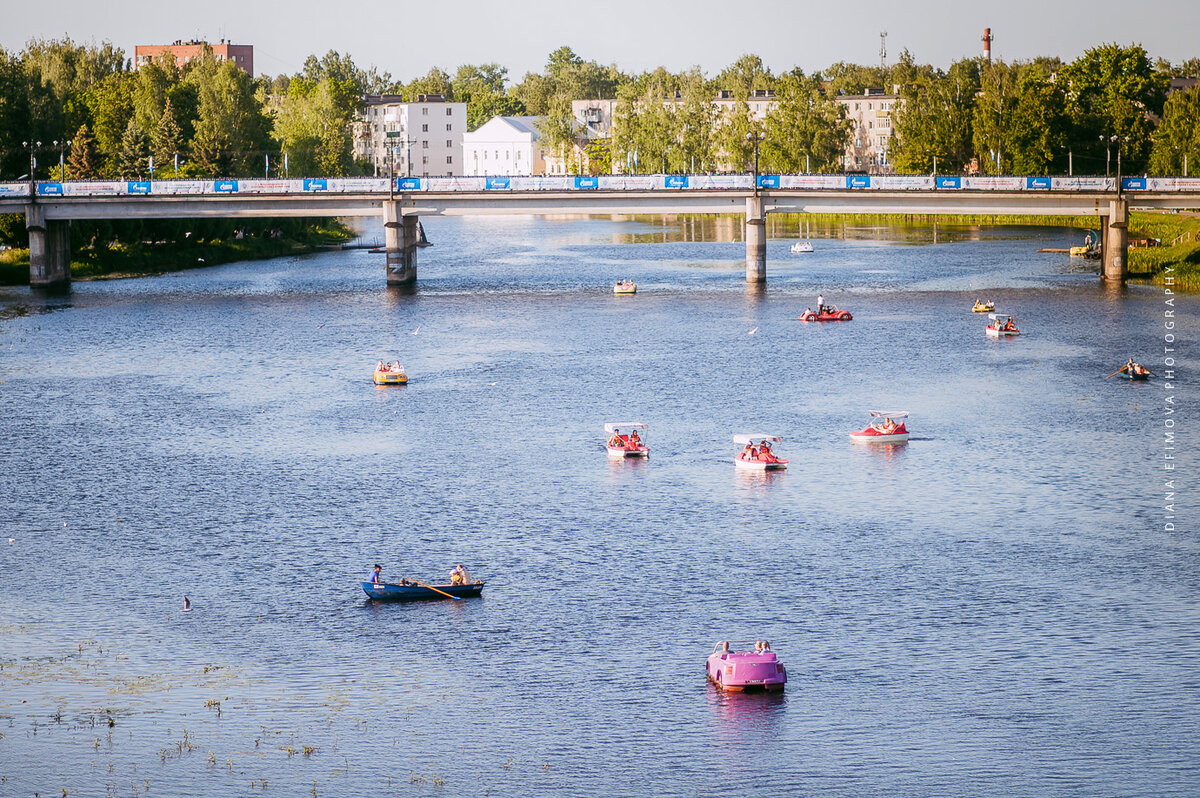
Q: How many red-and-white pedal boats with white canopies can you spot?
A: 4